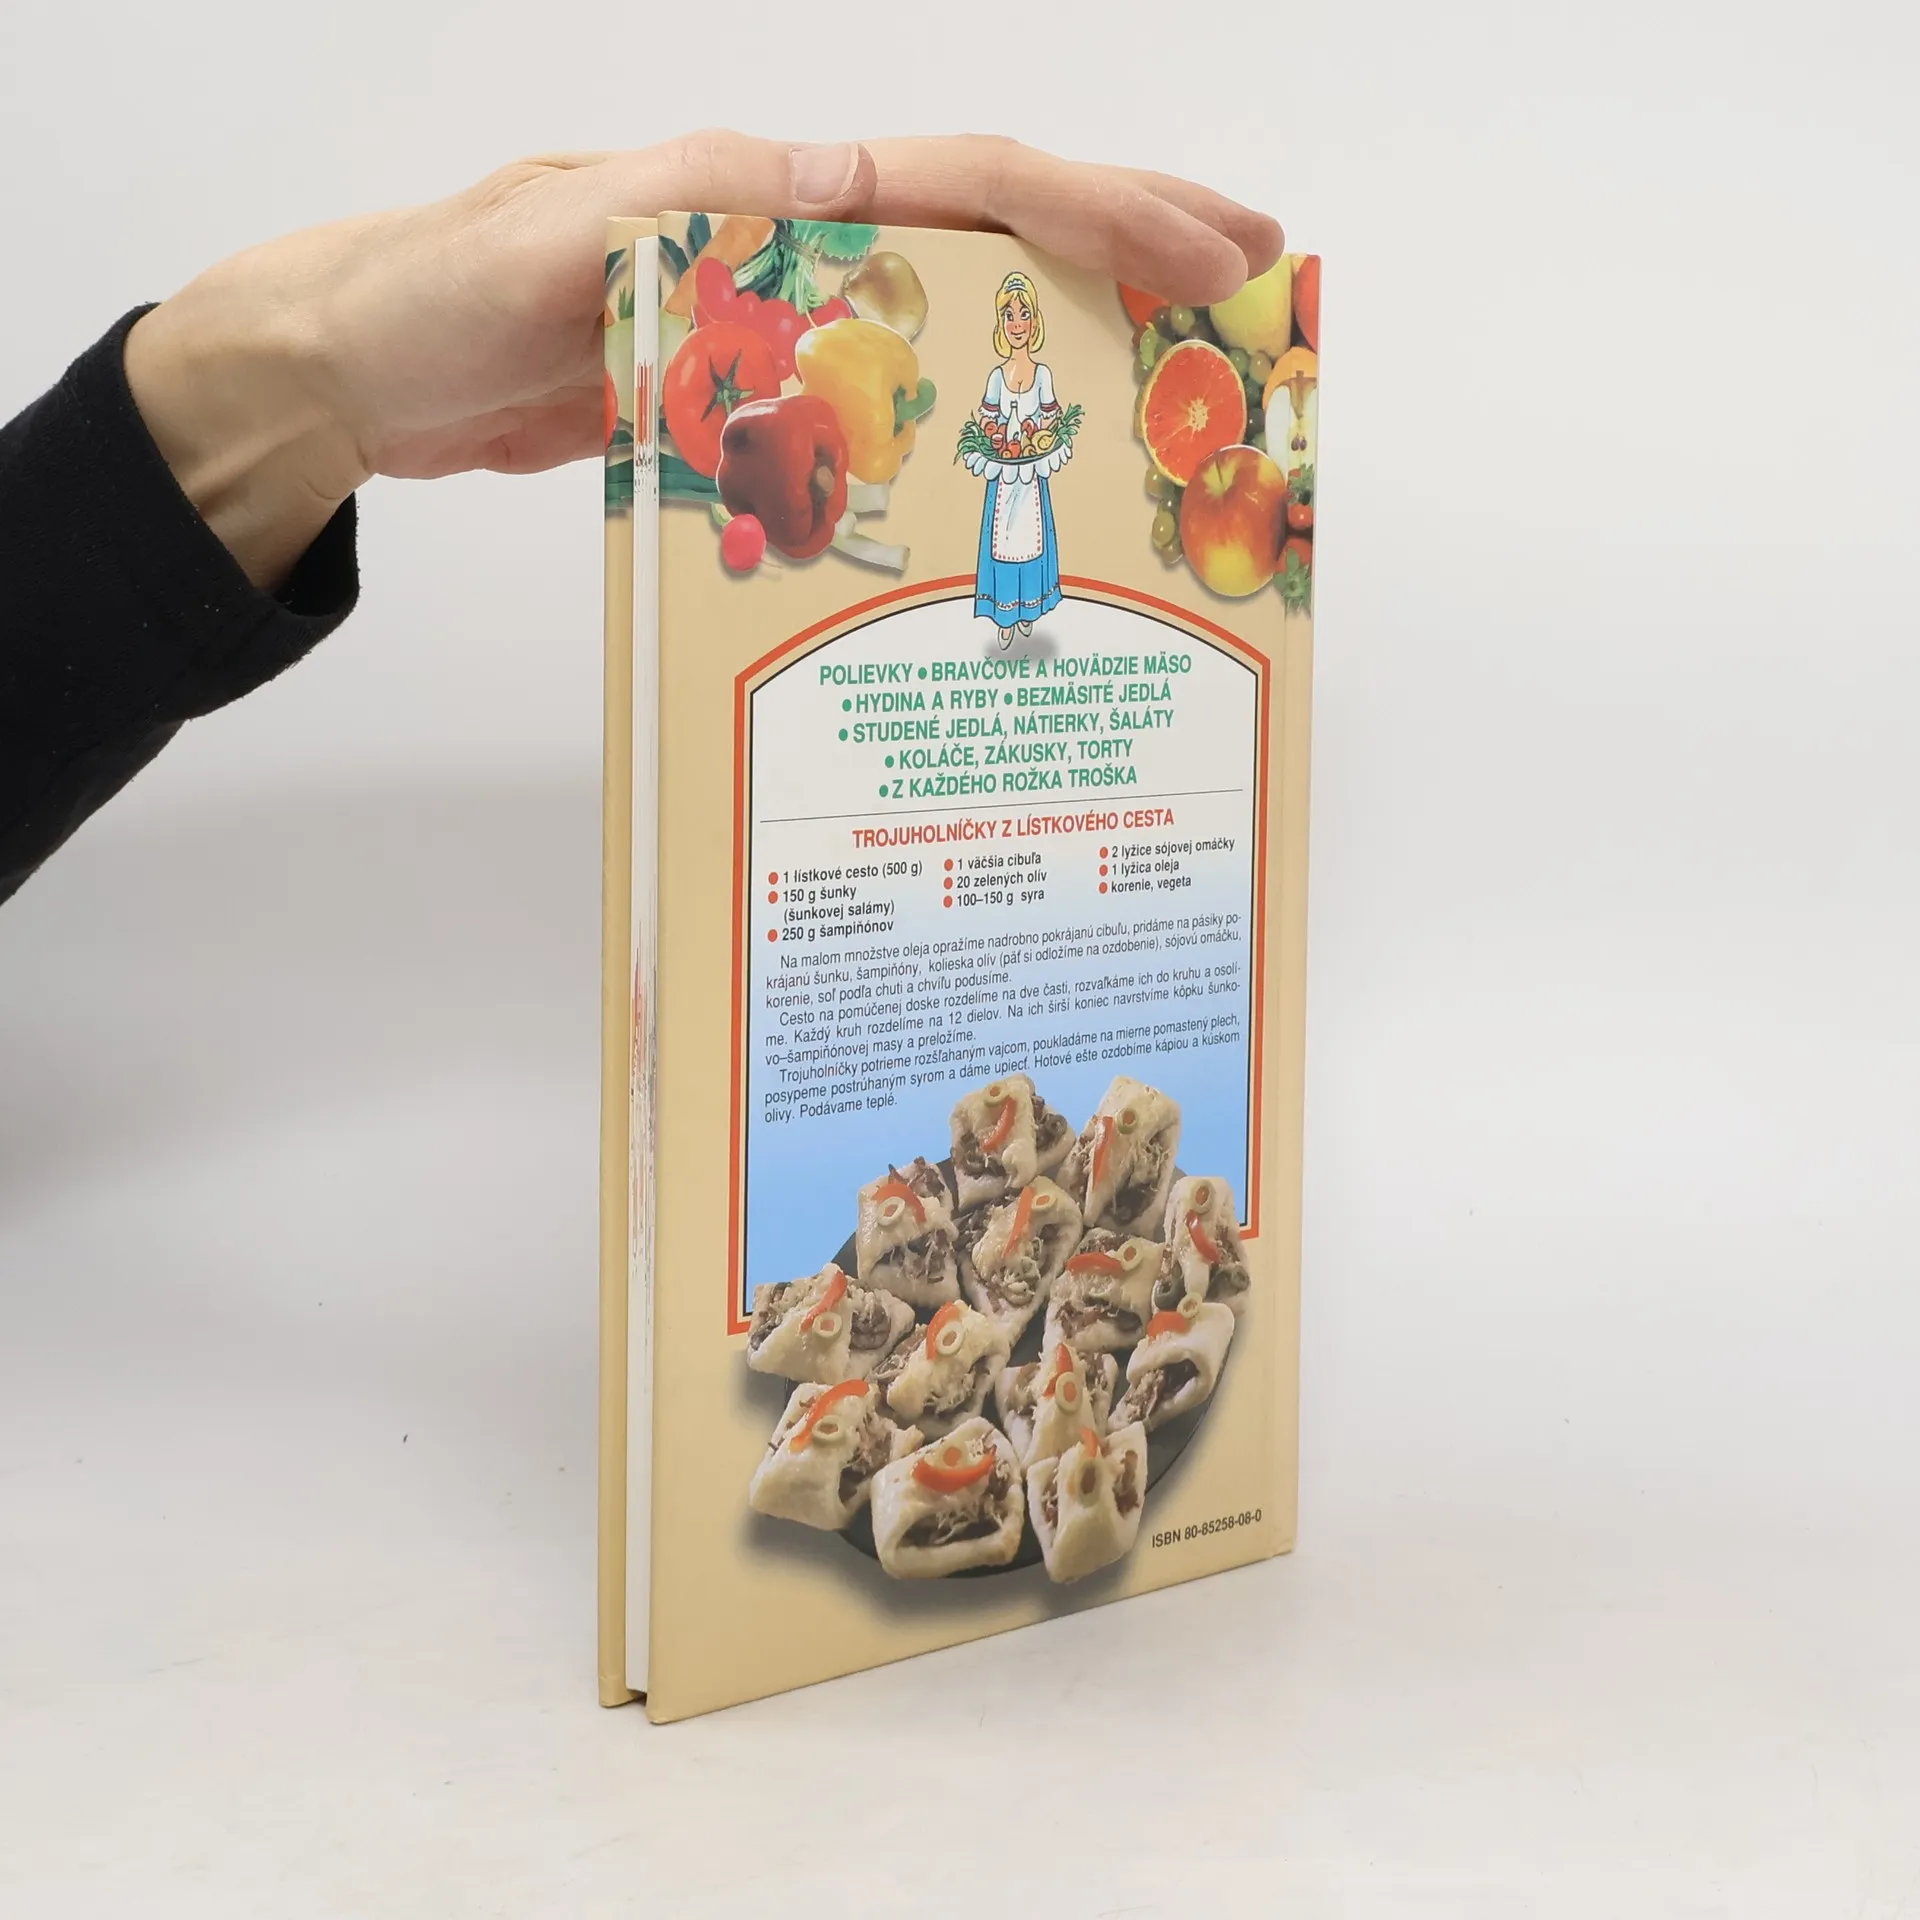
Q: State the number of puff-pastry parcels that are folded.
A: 13